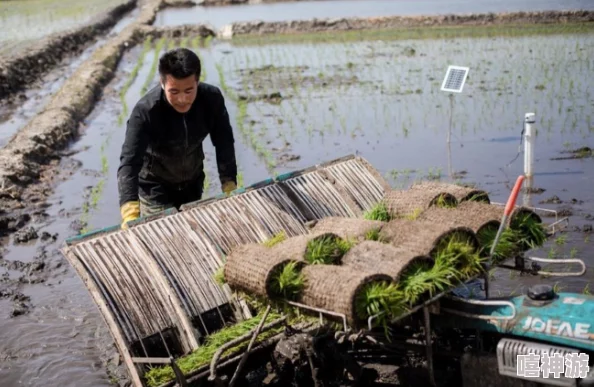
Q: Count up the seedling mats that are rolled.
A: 10